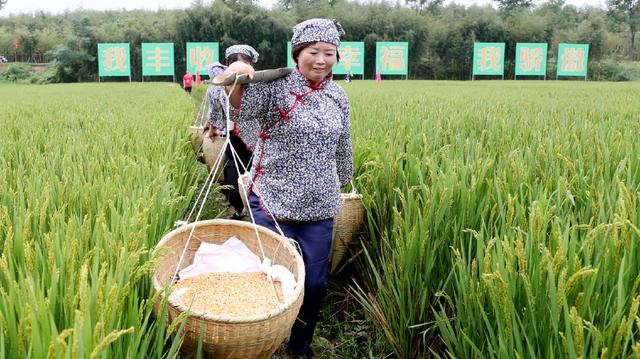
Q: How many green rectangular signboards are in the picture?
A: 9